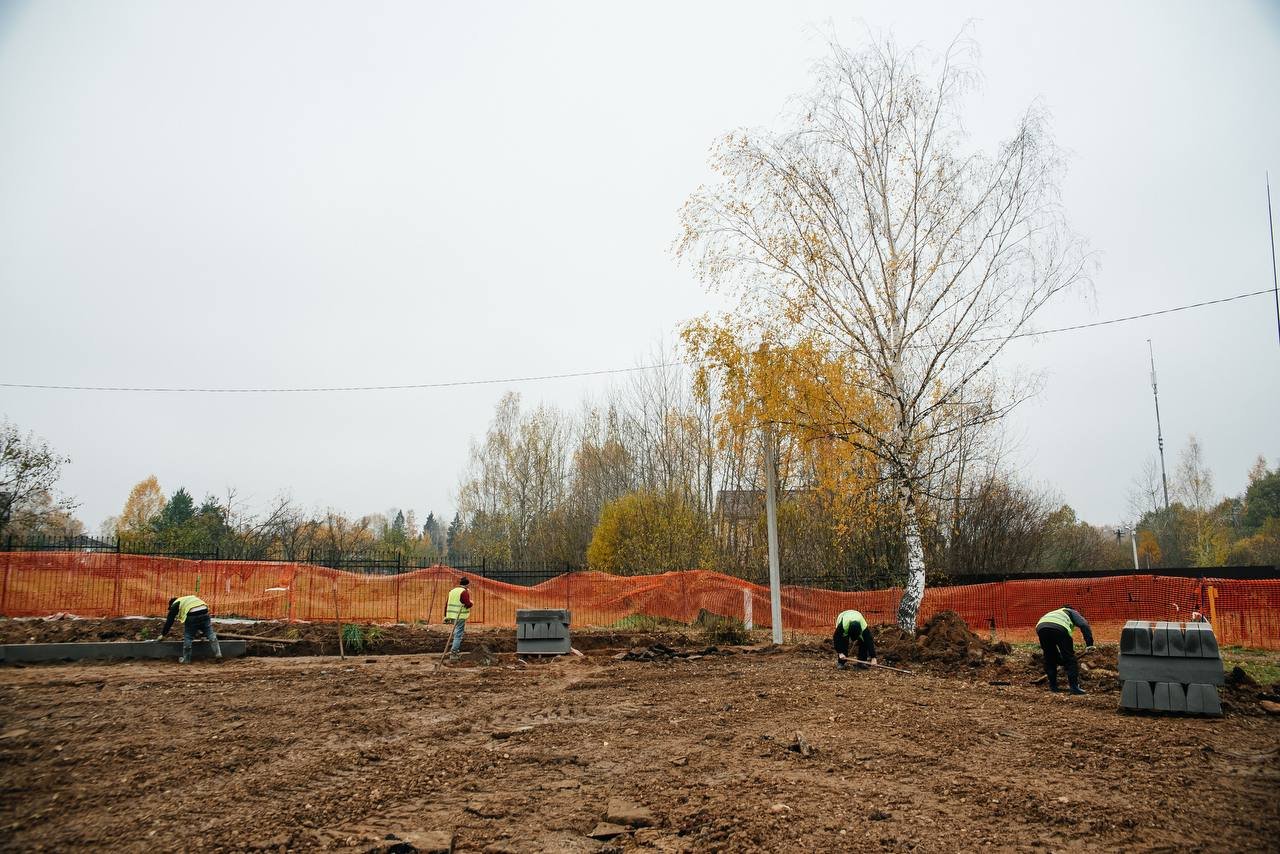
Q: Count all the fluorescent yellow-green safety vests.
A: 4